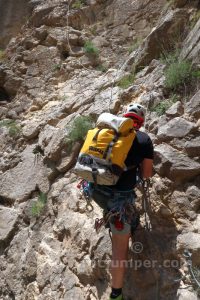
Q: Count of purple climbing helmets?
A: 0